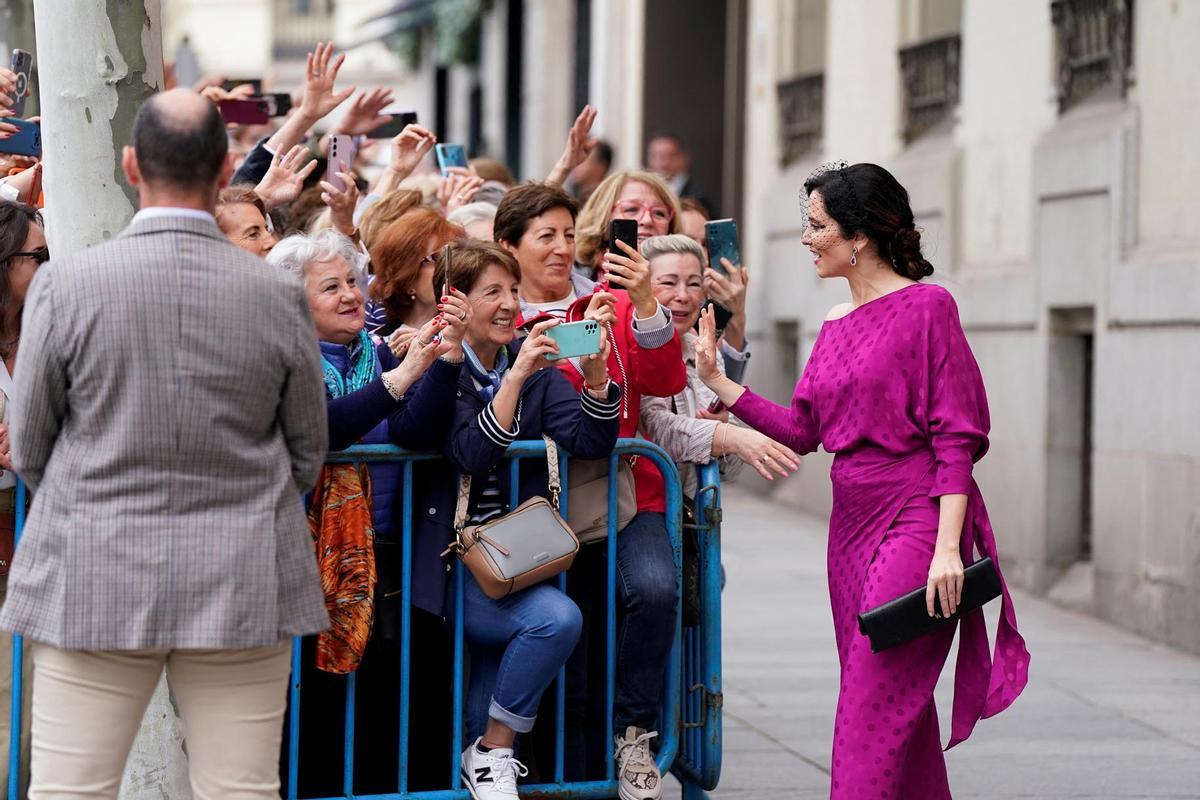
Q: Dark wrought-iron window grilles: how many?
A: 3